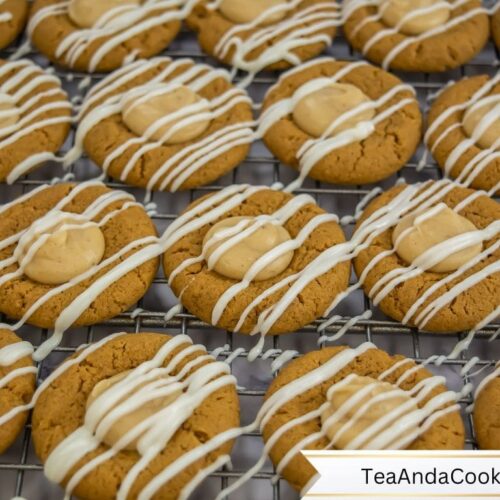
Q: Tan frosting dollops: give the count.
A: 12